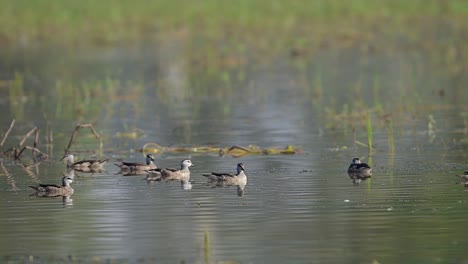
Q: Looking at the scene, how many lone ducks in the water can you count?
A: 1